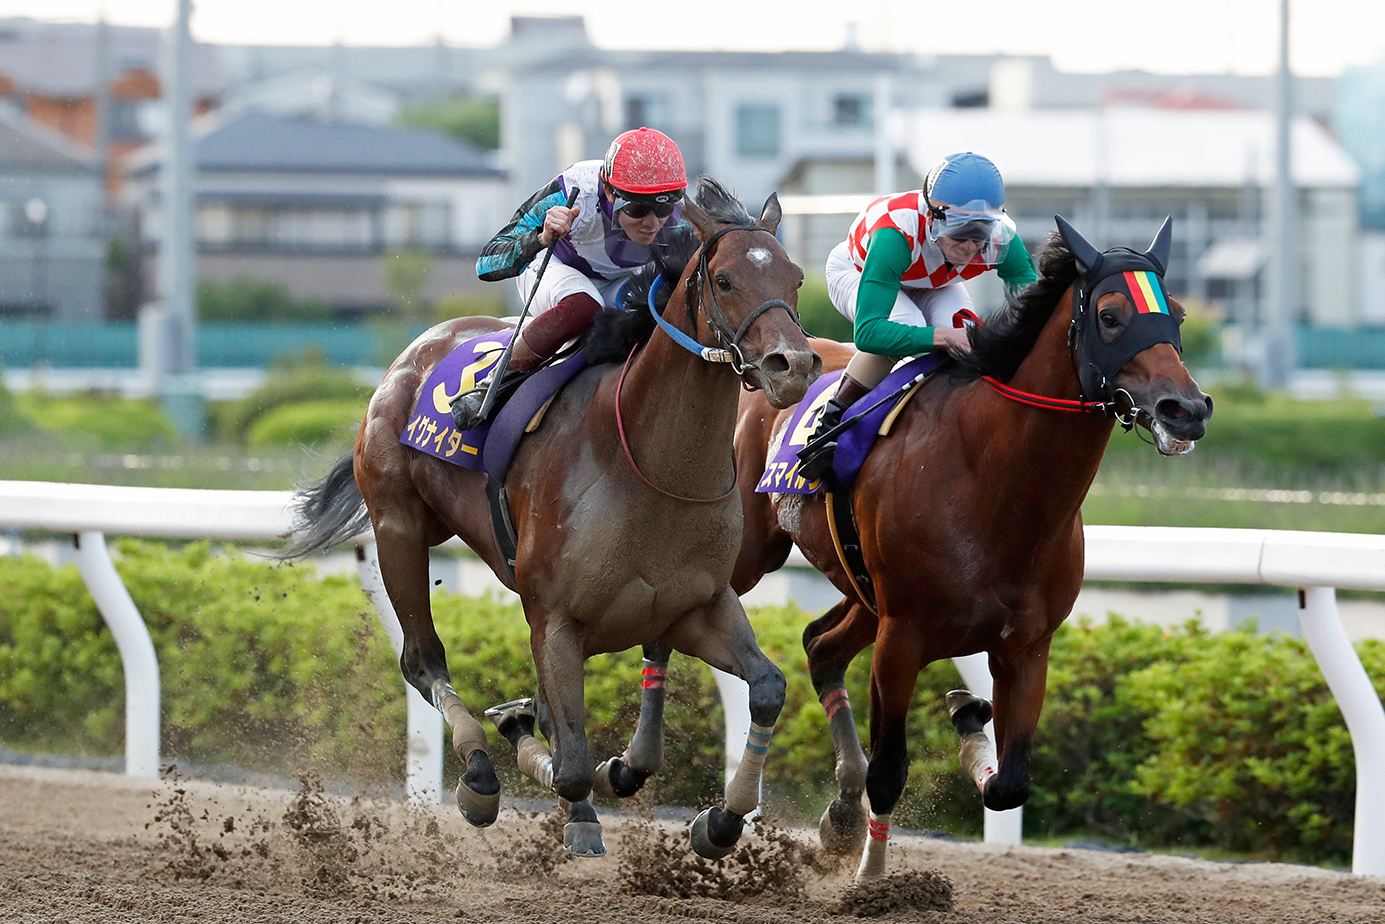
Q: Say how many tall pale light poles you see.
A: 2